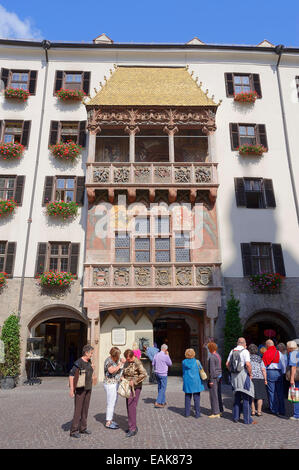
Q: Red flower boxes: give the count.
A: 11